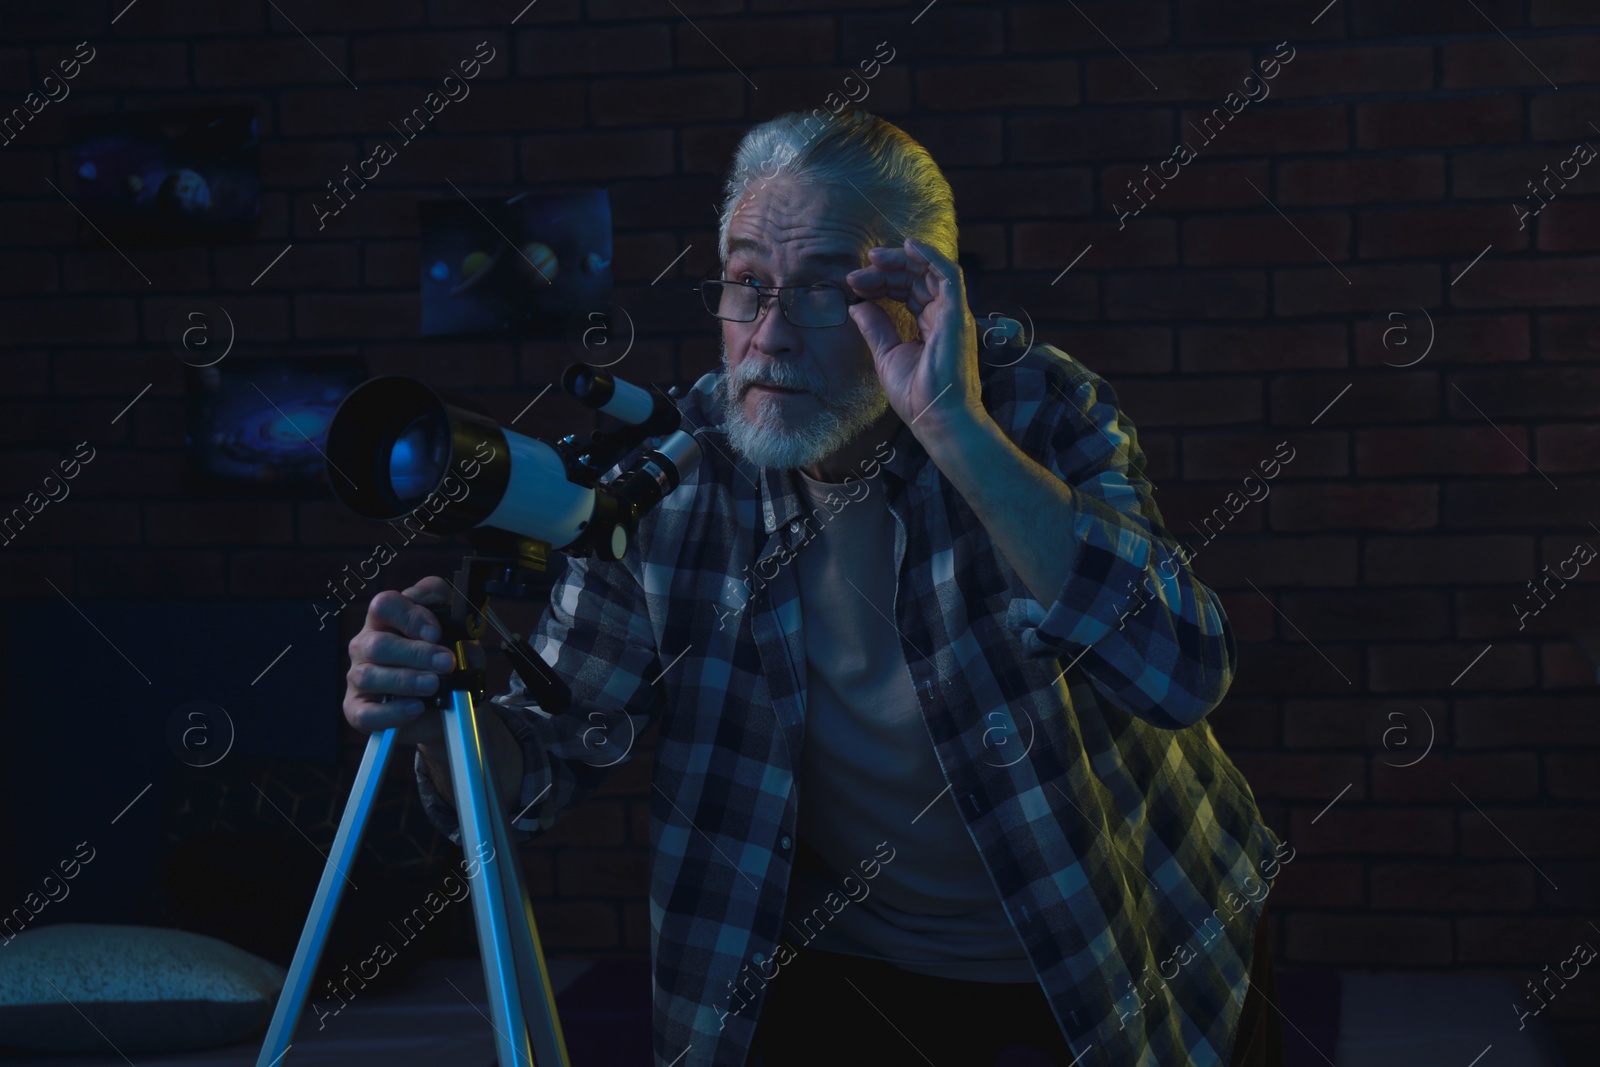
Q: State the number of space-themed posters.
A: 3